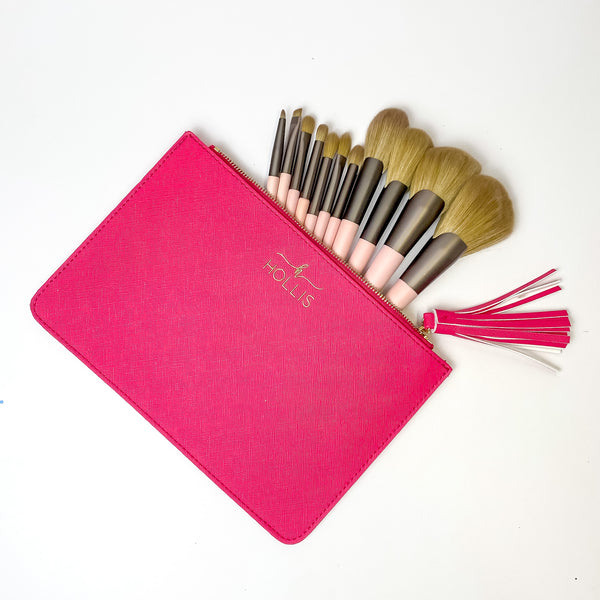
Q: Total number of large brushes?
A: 4